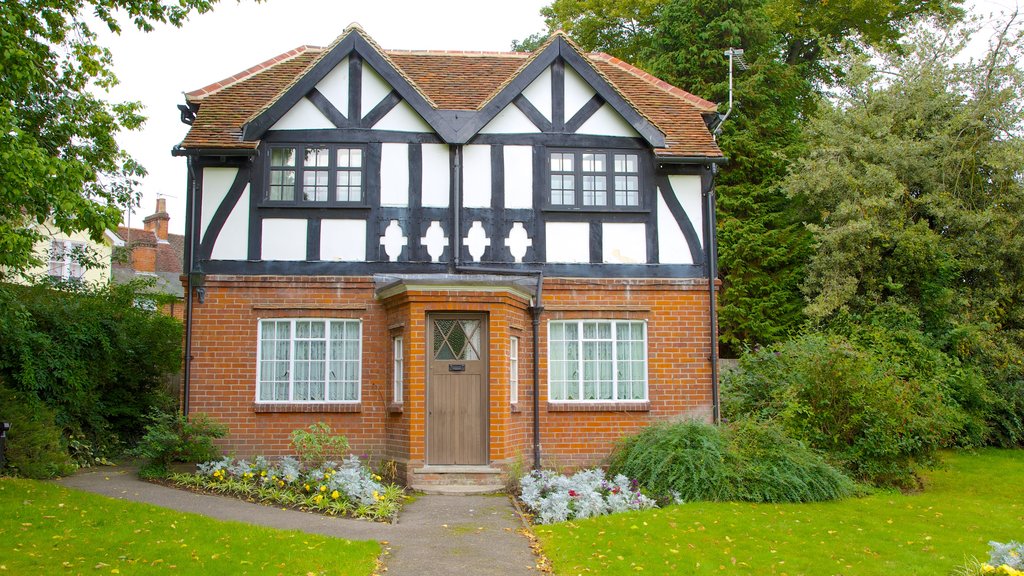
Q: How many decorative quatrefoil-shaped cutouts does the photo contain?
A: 4